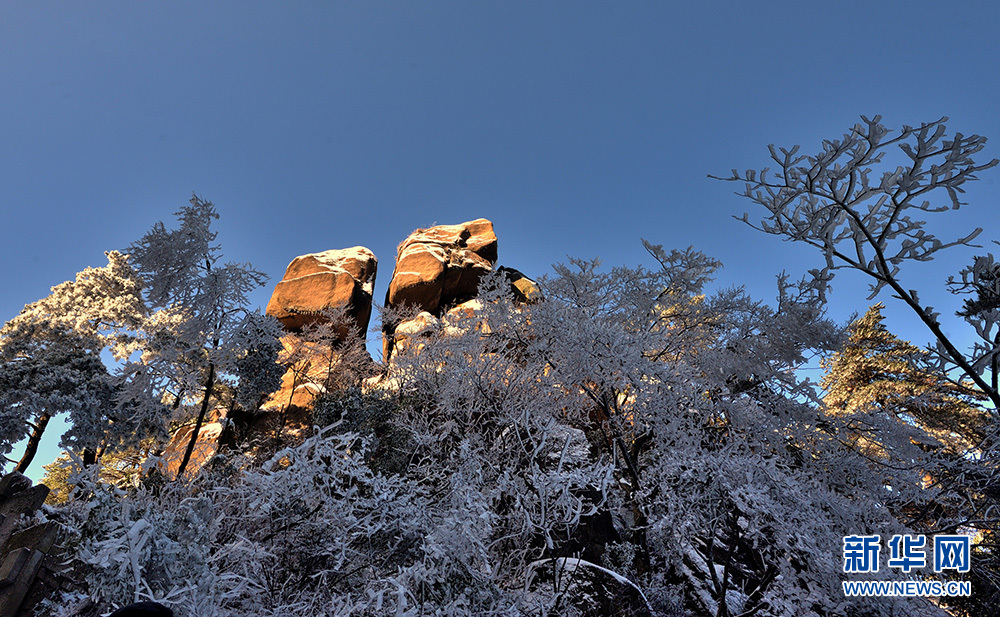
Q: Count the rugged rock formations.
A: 2